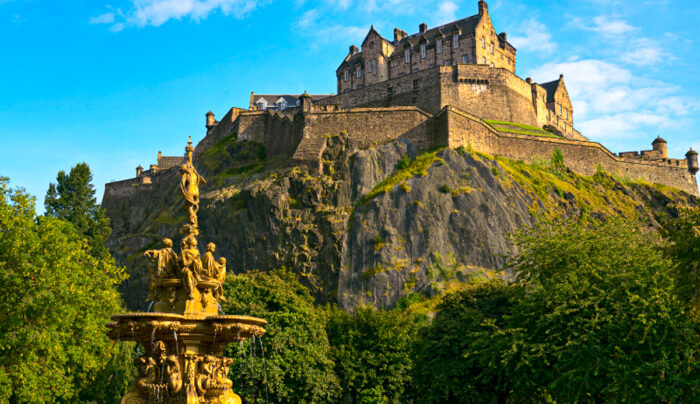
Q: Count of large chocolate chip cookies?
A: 0